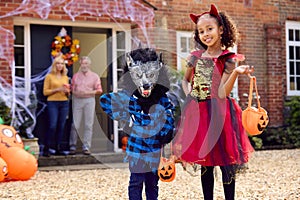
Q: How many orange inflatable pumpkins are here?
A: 3